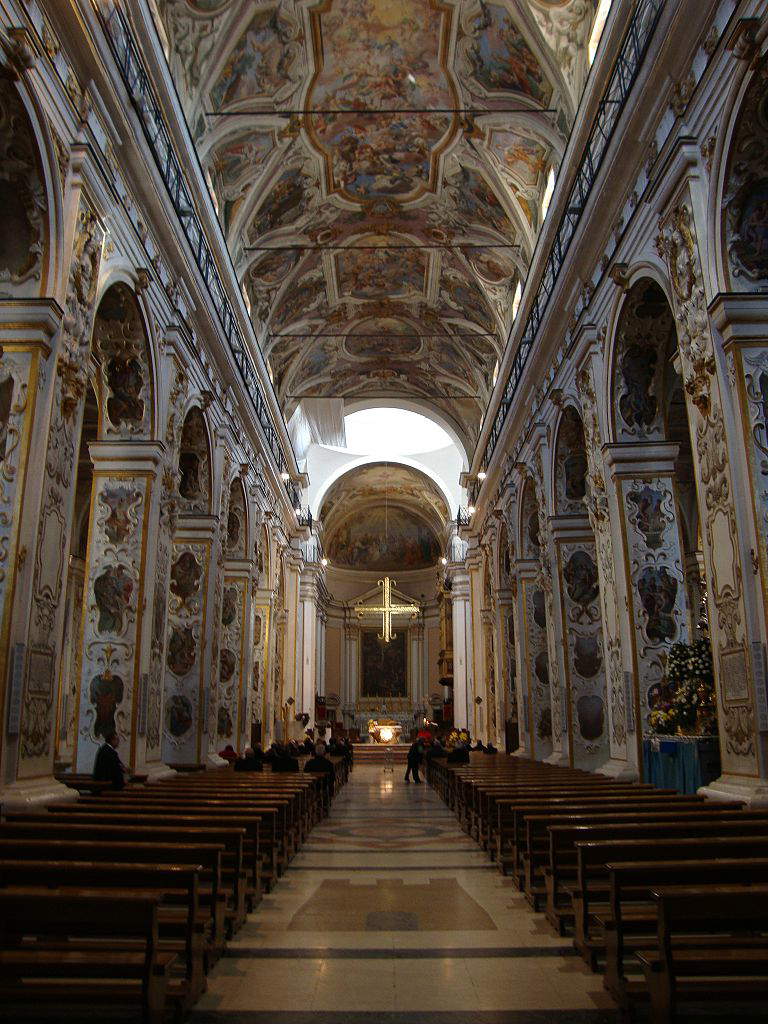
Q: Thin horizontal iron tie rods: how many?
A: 4